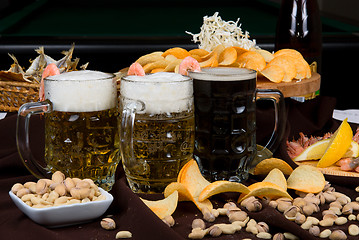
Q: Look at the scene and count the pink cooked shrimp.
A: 3